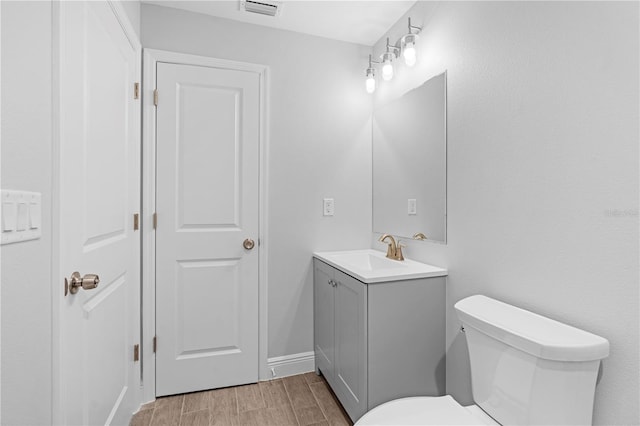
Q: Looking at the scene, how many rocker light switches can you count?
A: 3